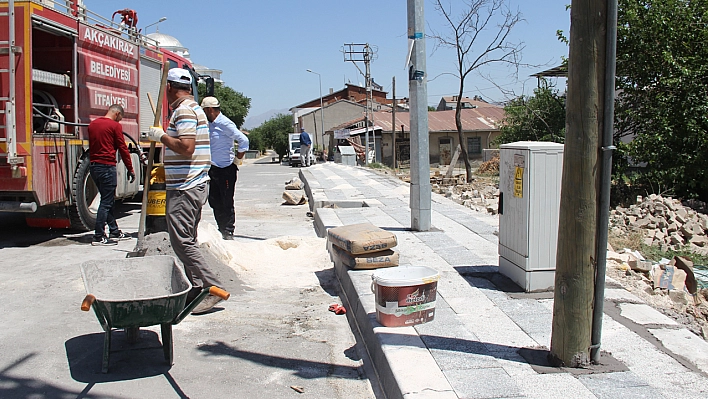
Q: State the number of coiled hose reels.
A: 1